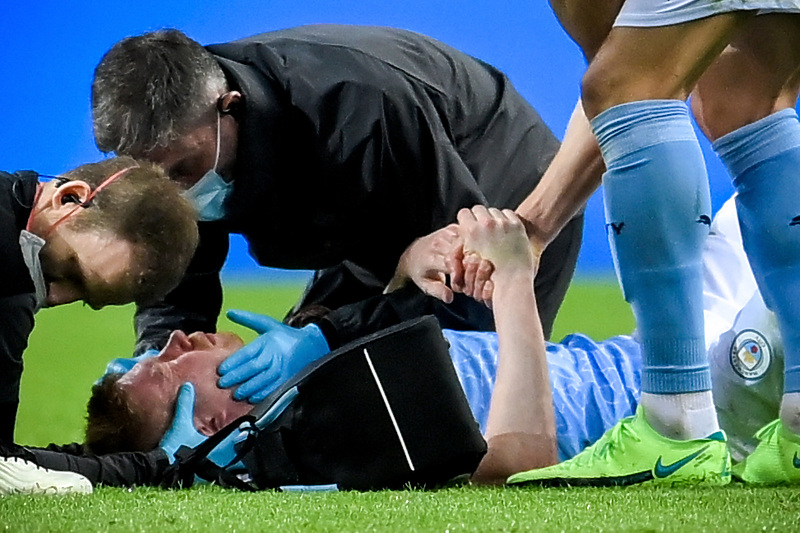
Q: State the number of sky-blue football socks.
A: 2